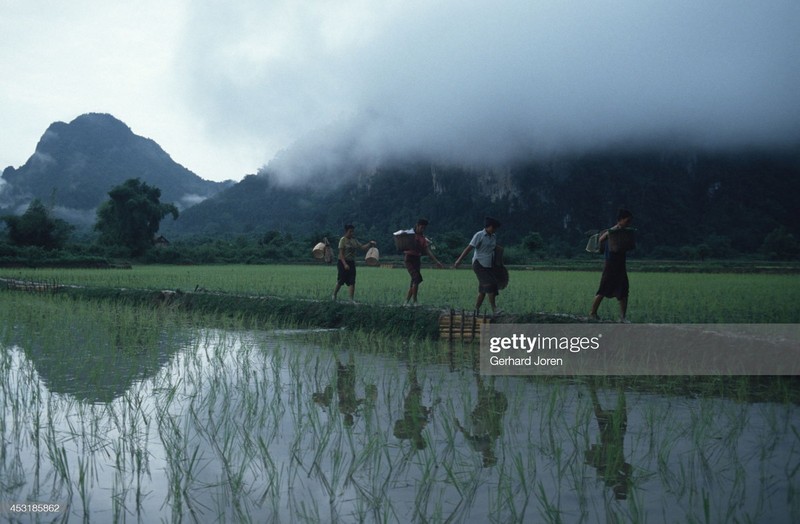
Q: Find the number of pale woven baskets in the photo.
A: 2